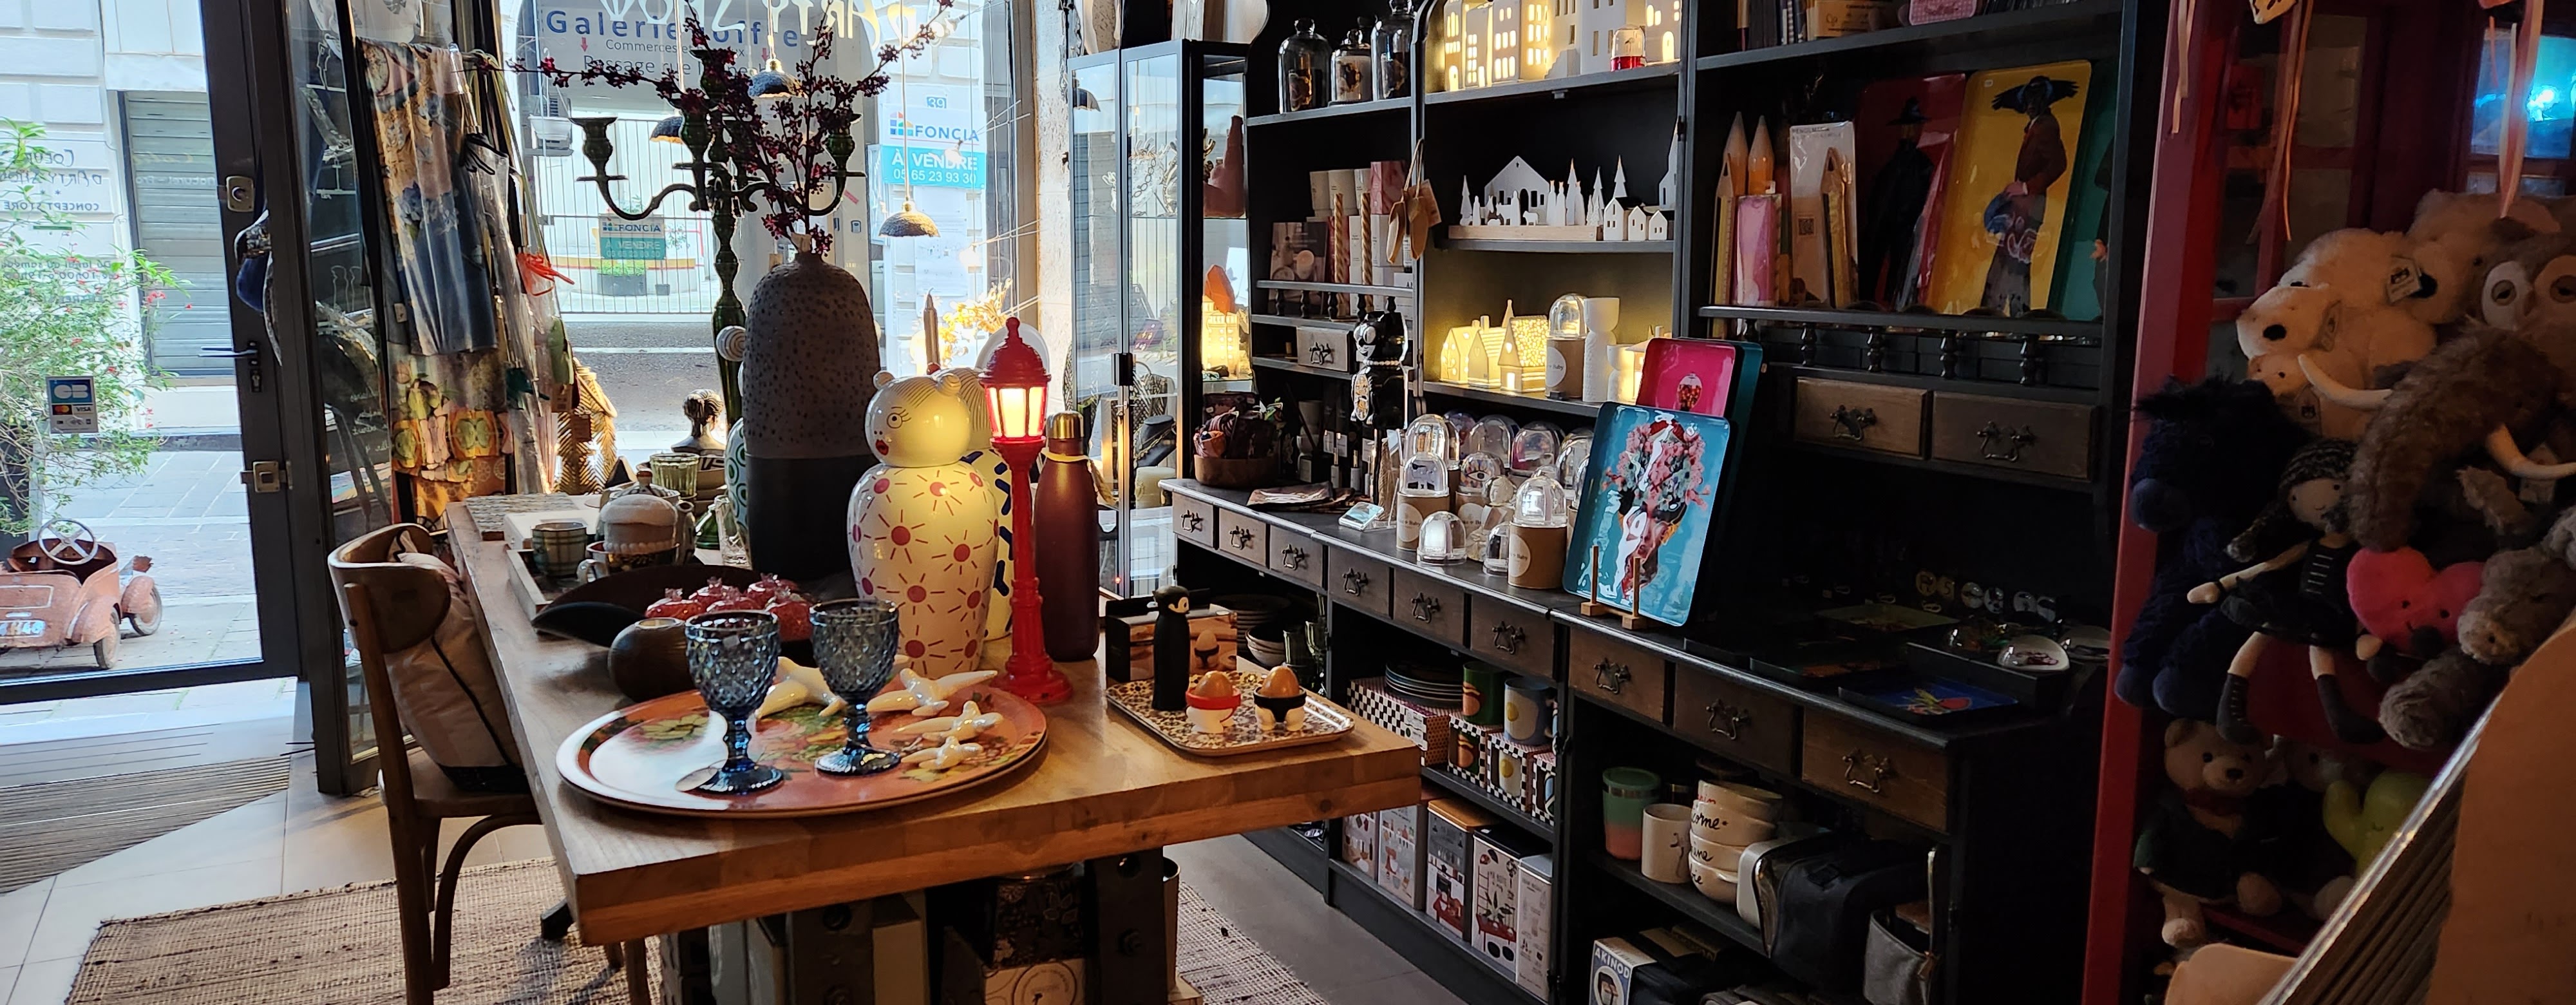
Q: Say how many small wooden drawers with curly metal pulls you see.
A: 12